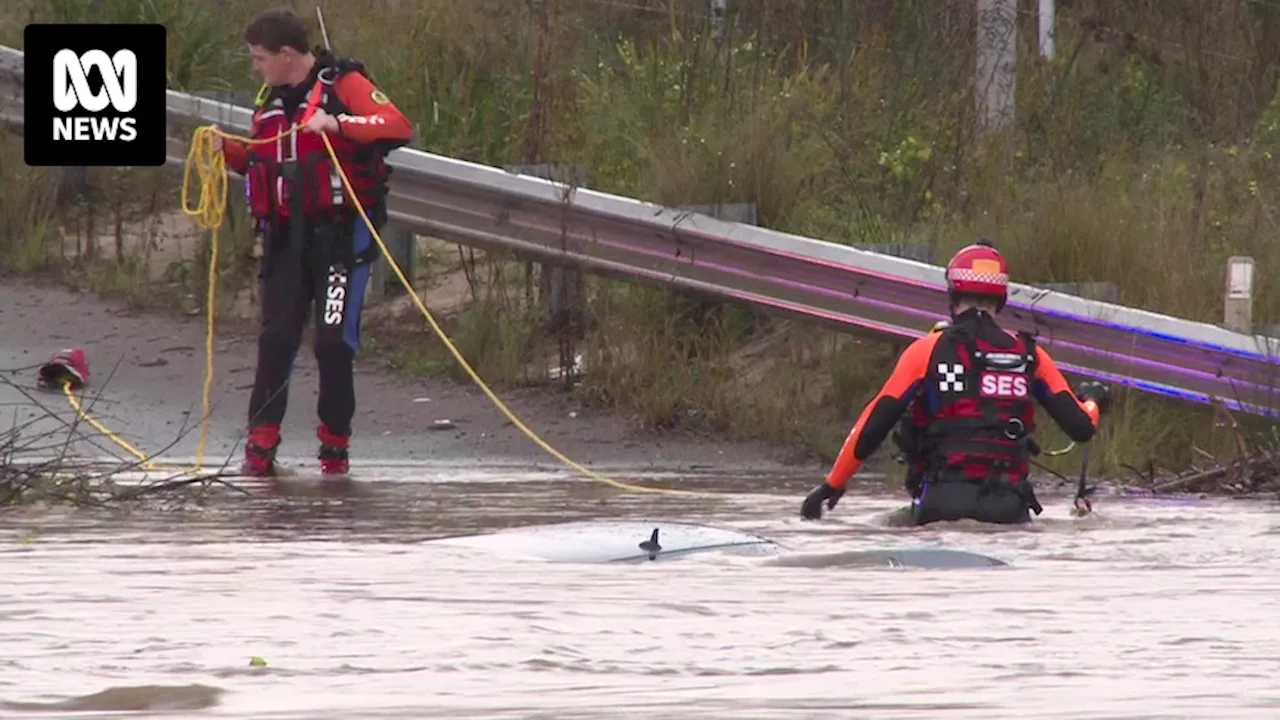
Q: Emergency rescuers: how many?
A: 2